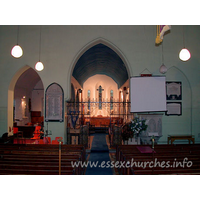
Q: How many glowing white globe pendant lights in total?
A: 3